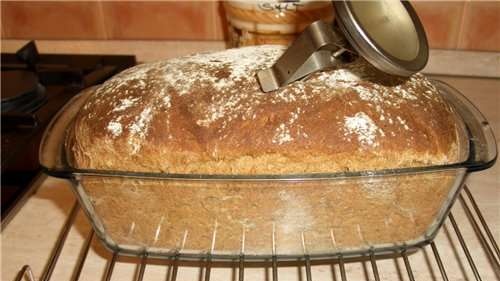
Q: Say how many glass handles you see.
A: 2